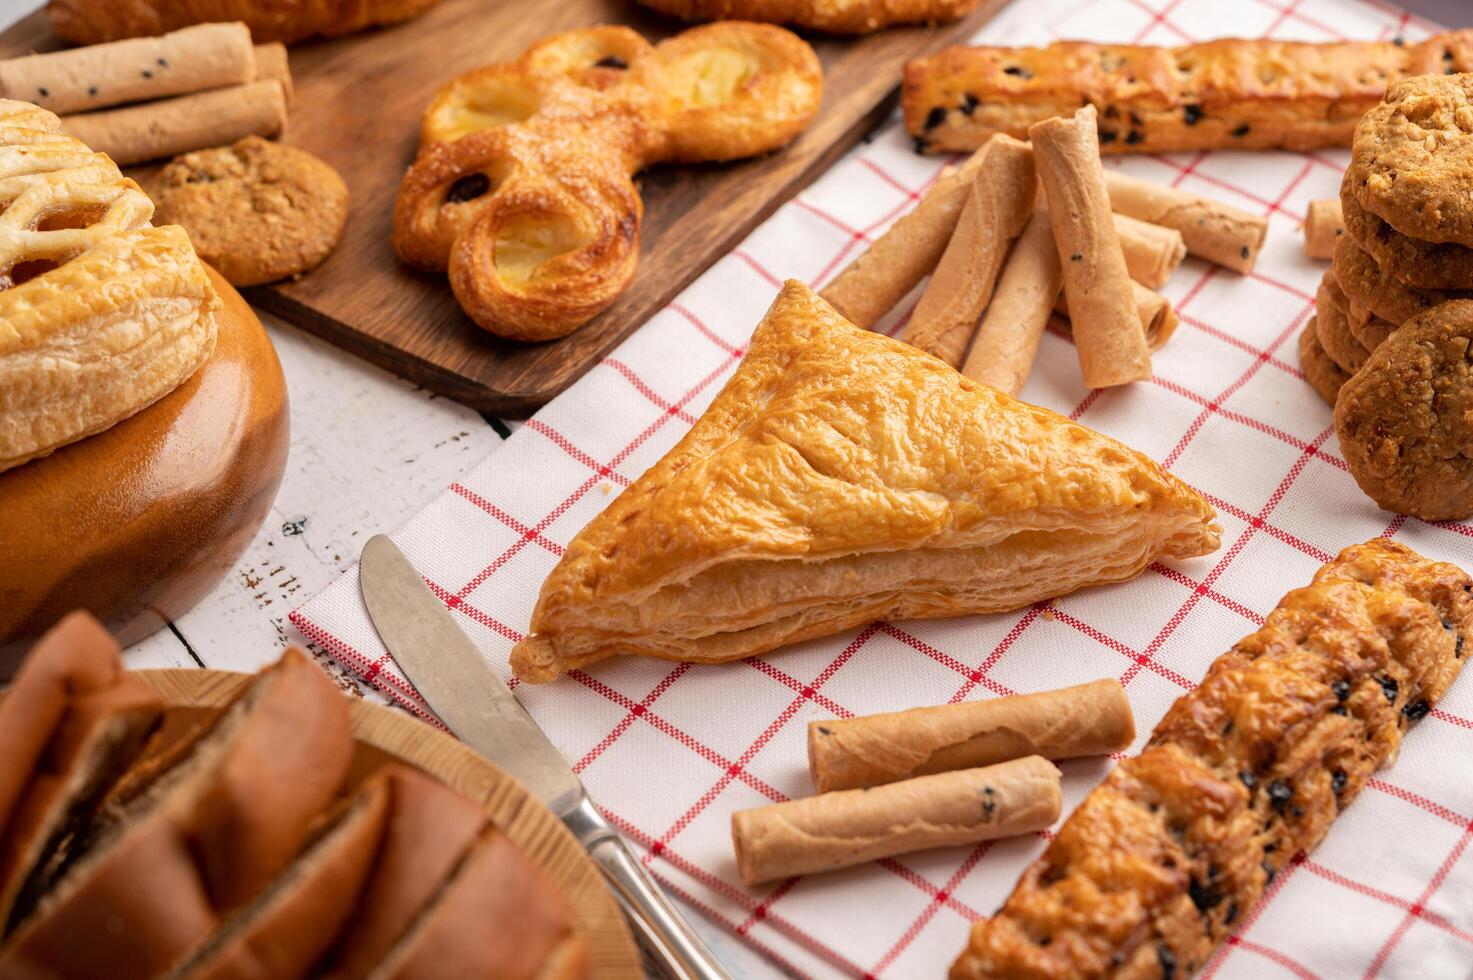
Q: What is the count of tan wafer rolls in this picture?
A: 13